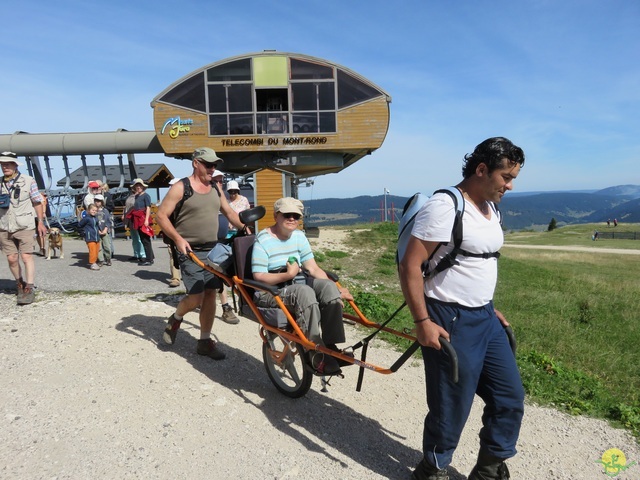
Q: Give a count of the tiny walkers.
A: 2